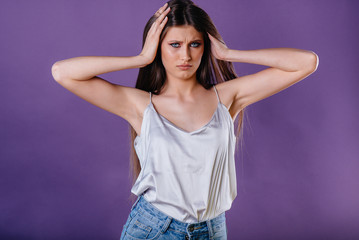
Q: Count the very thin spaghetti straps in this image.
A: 2